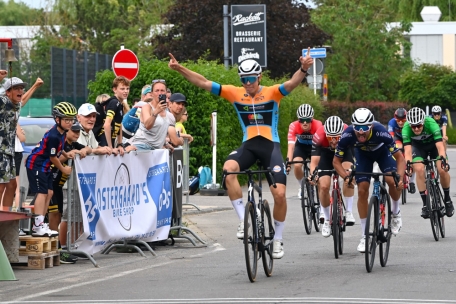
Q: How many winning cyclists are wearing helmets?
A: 1